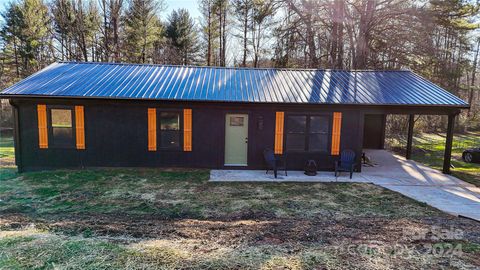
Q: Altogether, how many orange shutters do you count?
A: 6